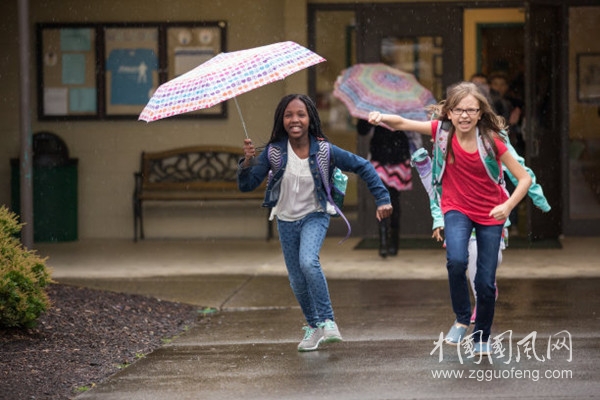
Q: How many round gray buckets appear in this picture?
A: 0